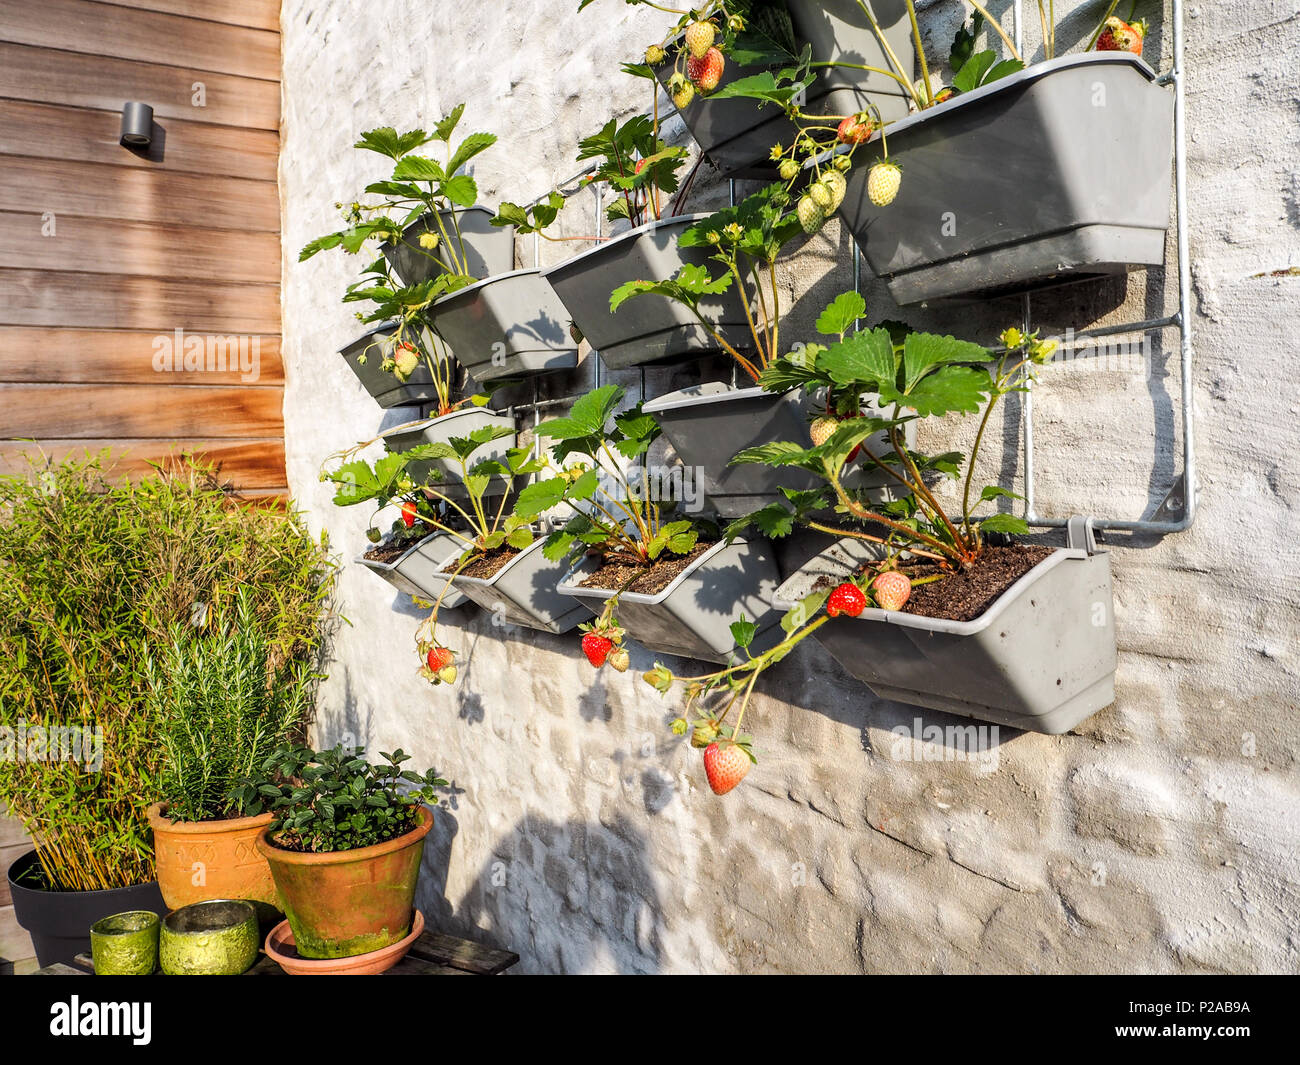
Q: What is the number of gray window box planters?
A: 12